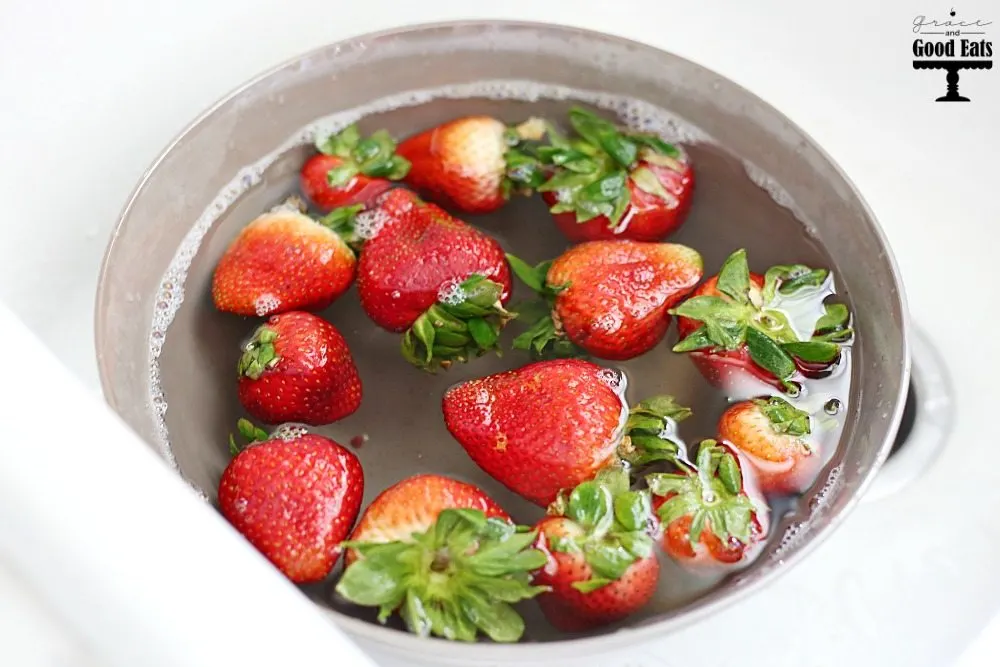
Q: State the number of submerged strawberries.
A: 14